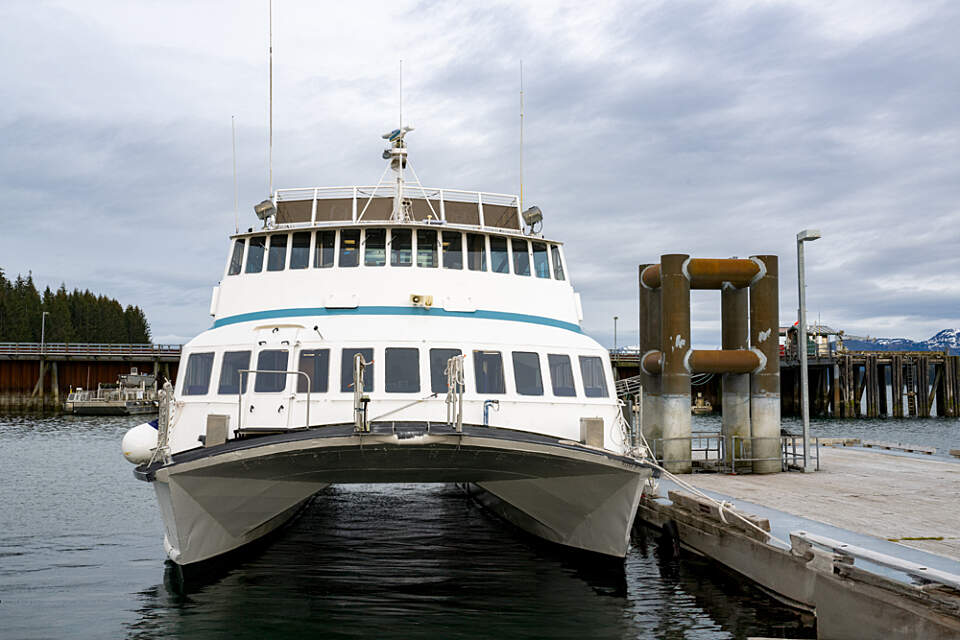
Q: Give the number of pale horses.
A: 0